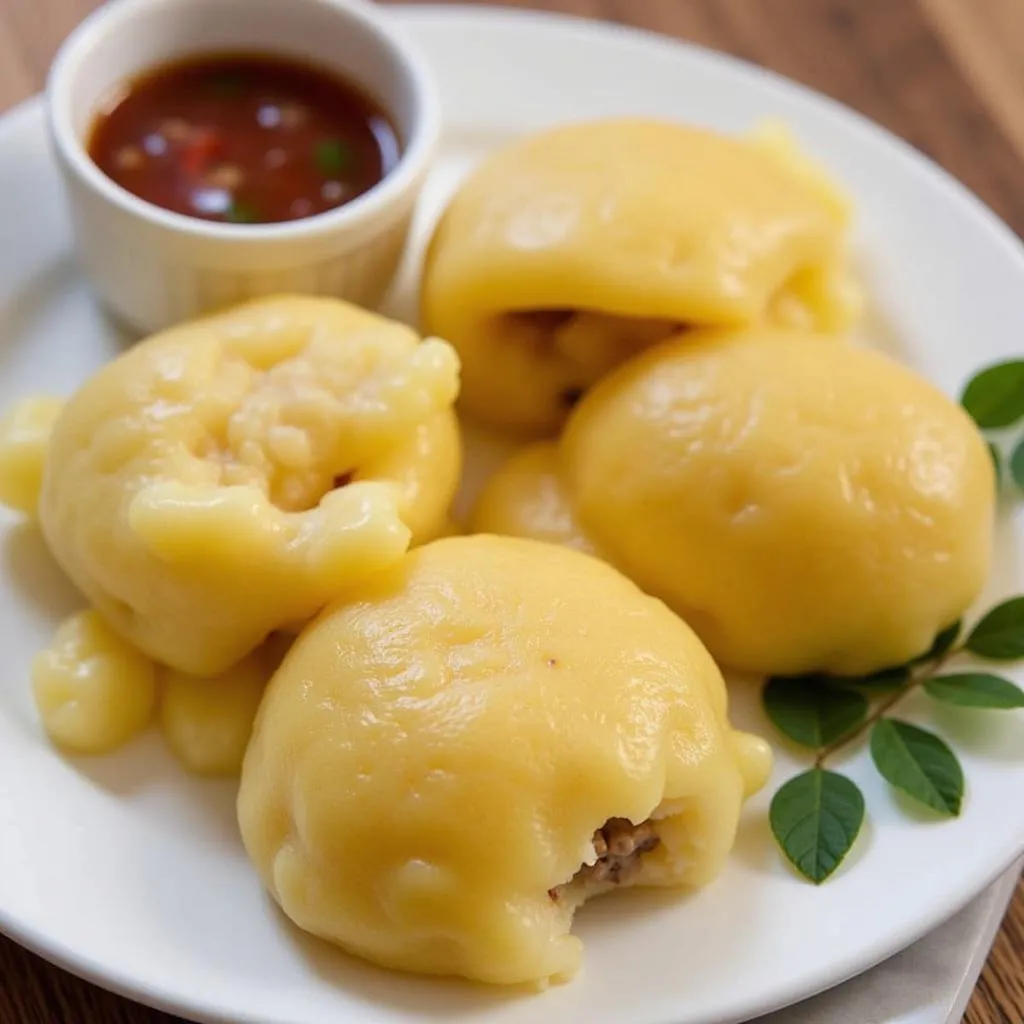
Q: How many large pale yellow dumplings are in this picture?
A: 4